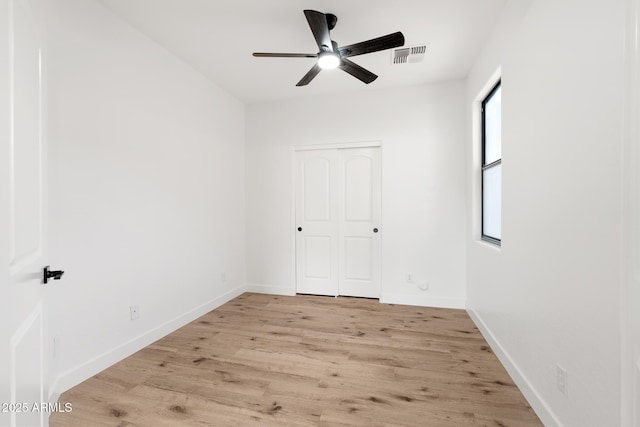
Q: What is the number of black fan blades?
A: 5